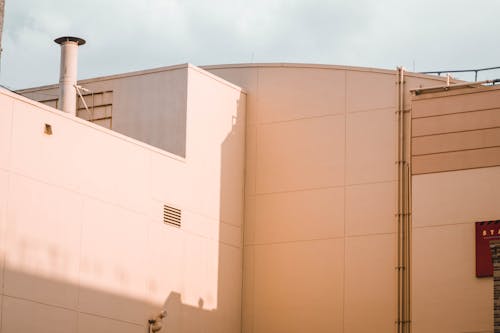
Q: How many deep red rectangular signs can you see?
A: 1